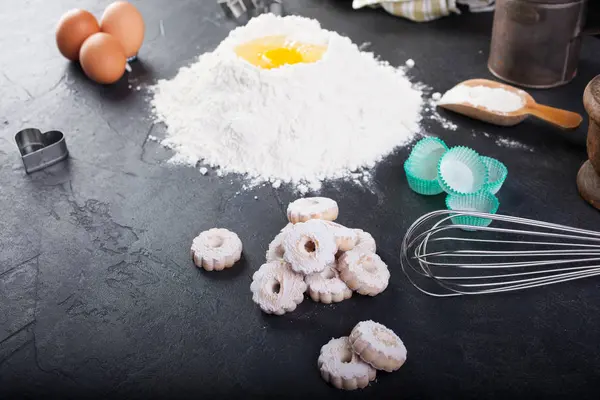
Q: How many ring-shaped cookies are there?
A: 11